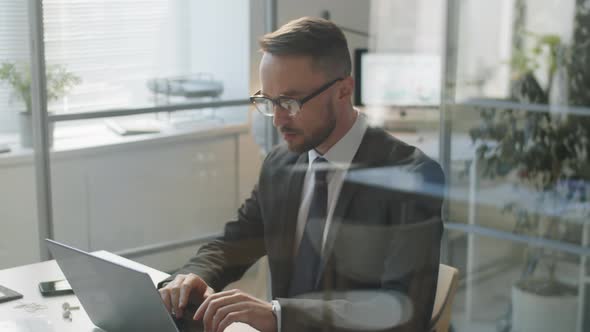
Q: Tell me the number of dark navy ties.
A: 1